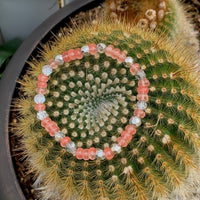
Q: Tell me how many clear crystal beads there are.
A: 14